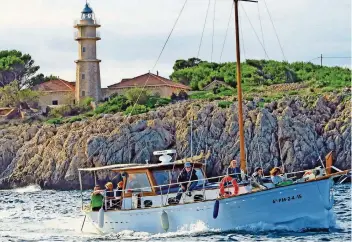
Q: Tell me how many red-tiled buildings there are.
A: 2